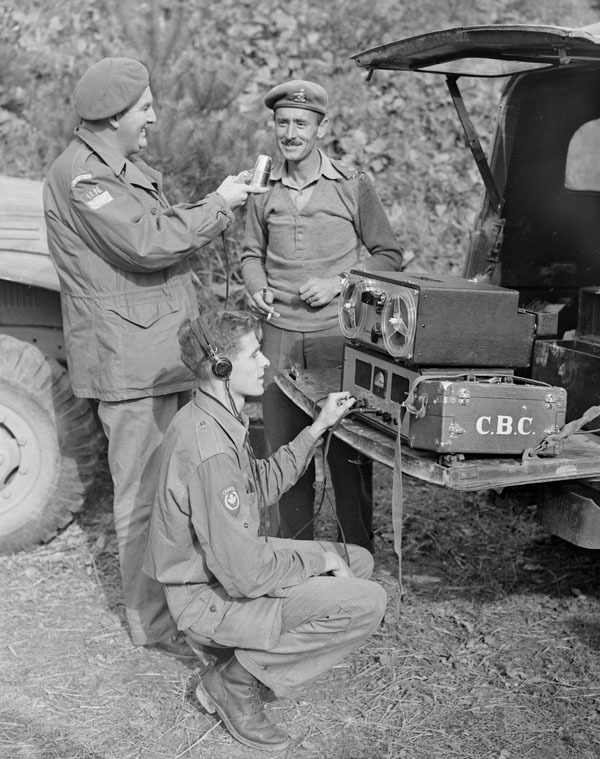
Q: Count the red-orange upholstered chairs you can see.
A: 0